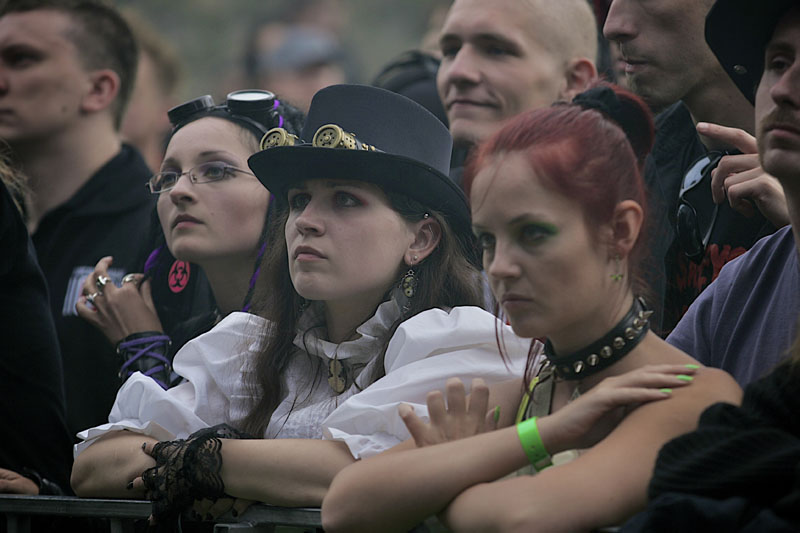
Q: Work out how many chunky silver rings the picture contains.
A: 3